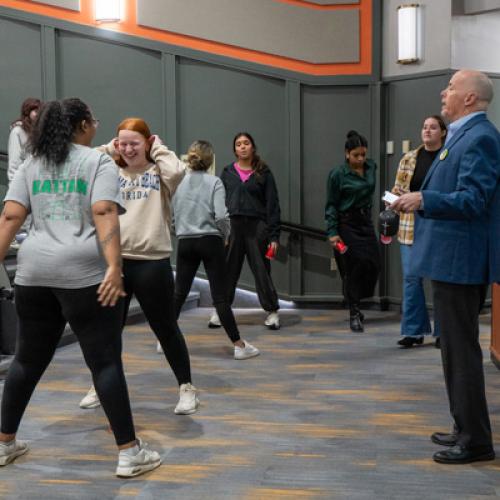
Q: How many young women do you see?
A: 7